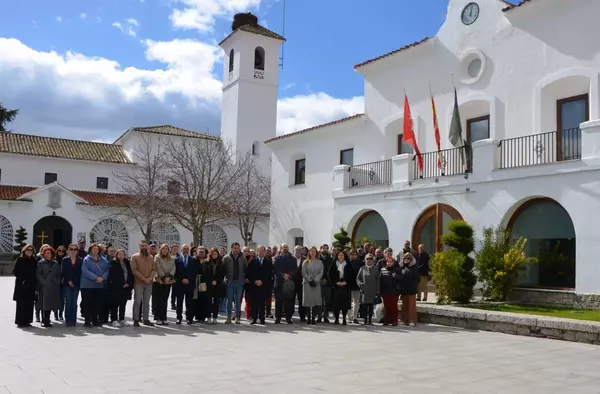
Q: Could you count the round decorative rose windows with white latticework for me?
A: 4